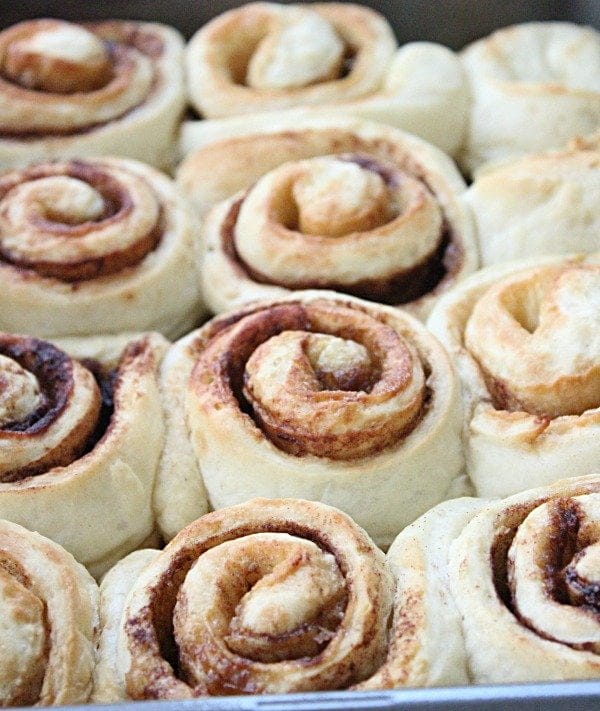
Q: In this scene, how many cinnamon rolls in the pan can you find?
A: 12